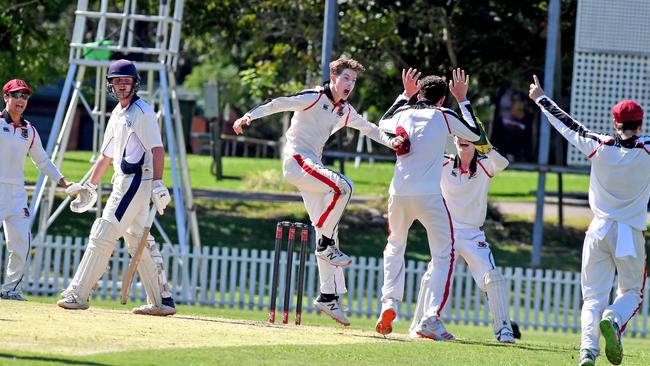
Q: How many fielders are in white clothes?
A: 5